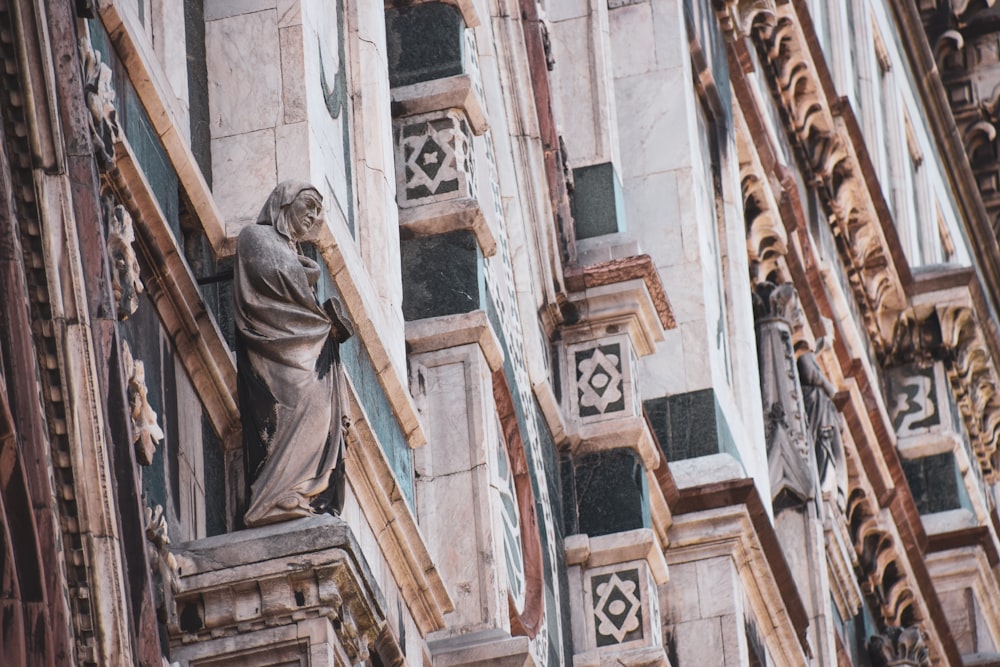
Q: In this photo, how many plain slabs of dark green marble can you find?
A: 6